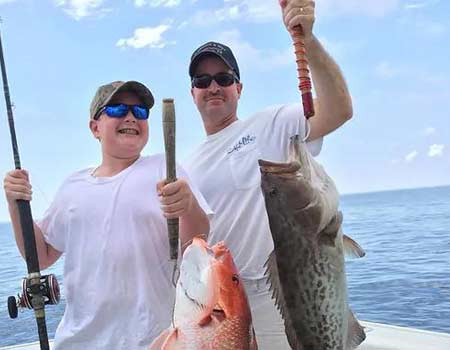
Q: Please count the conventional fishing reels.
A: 1